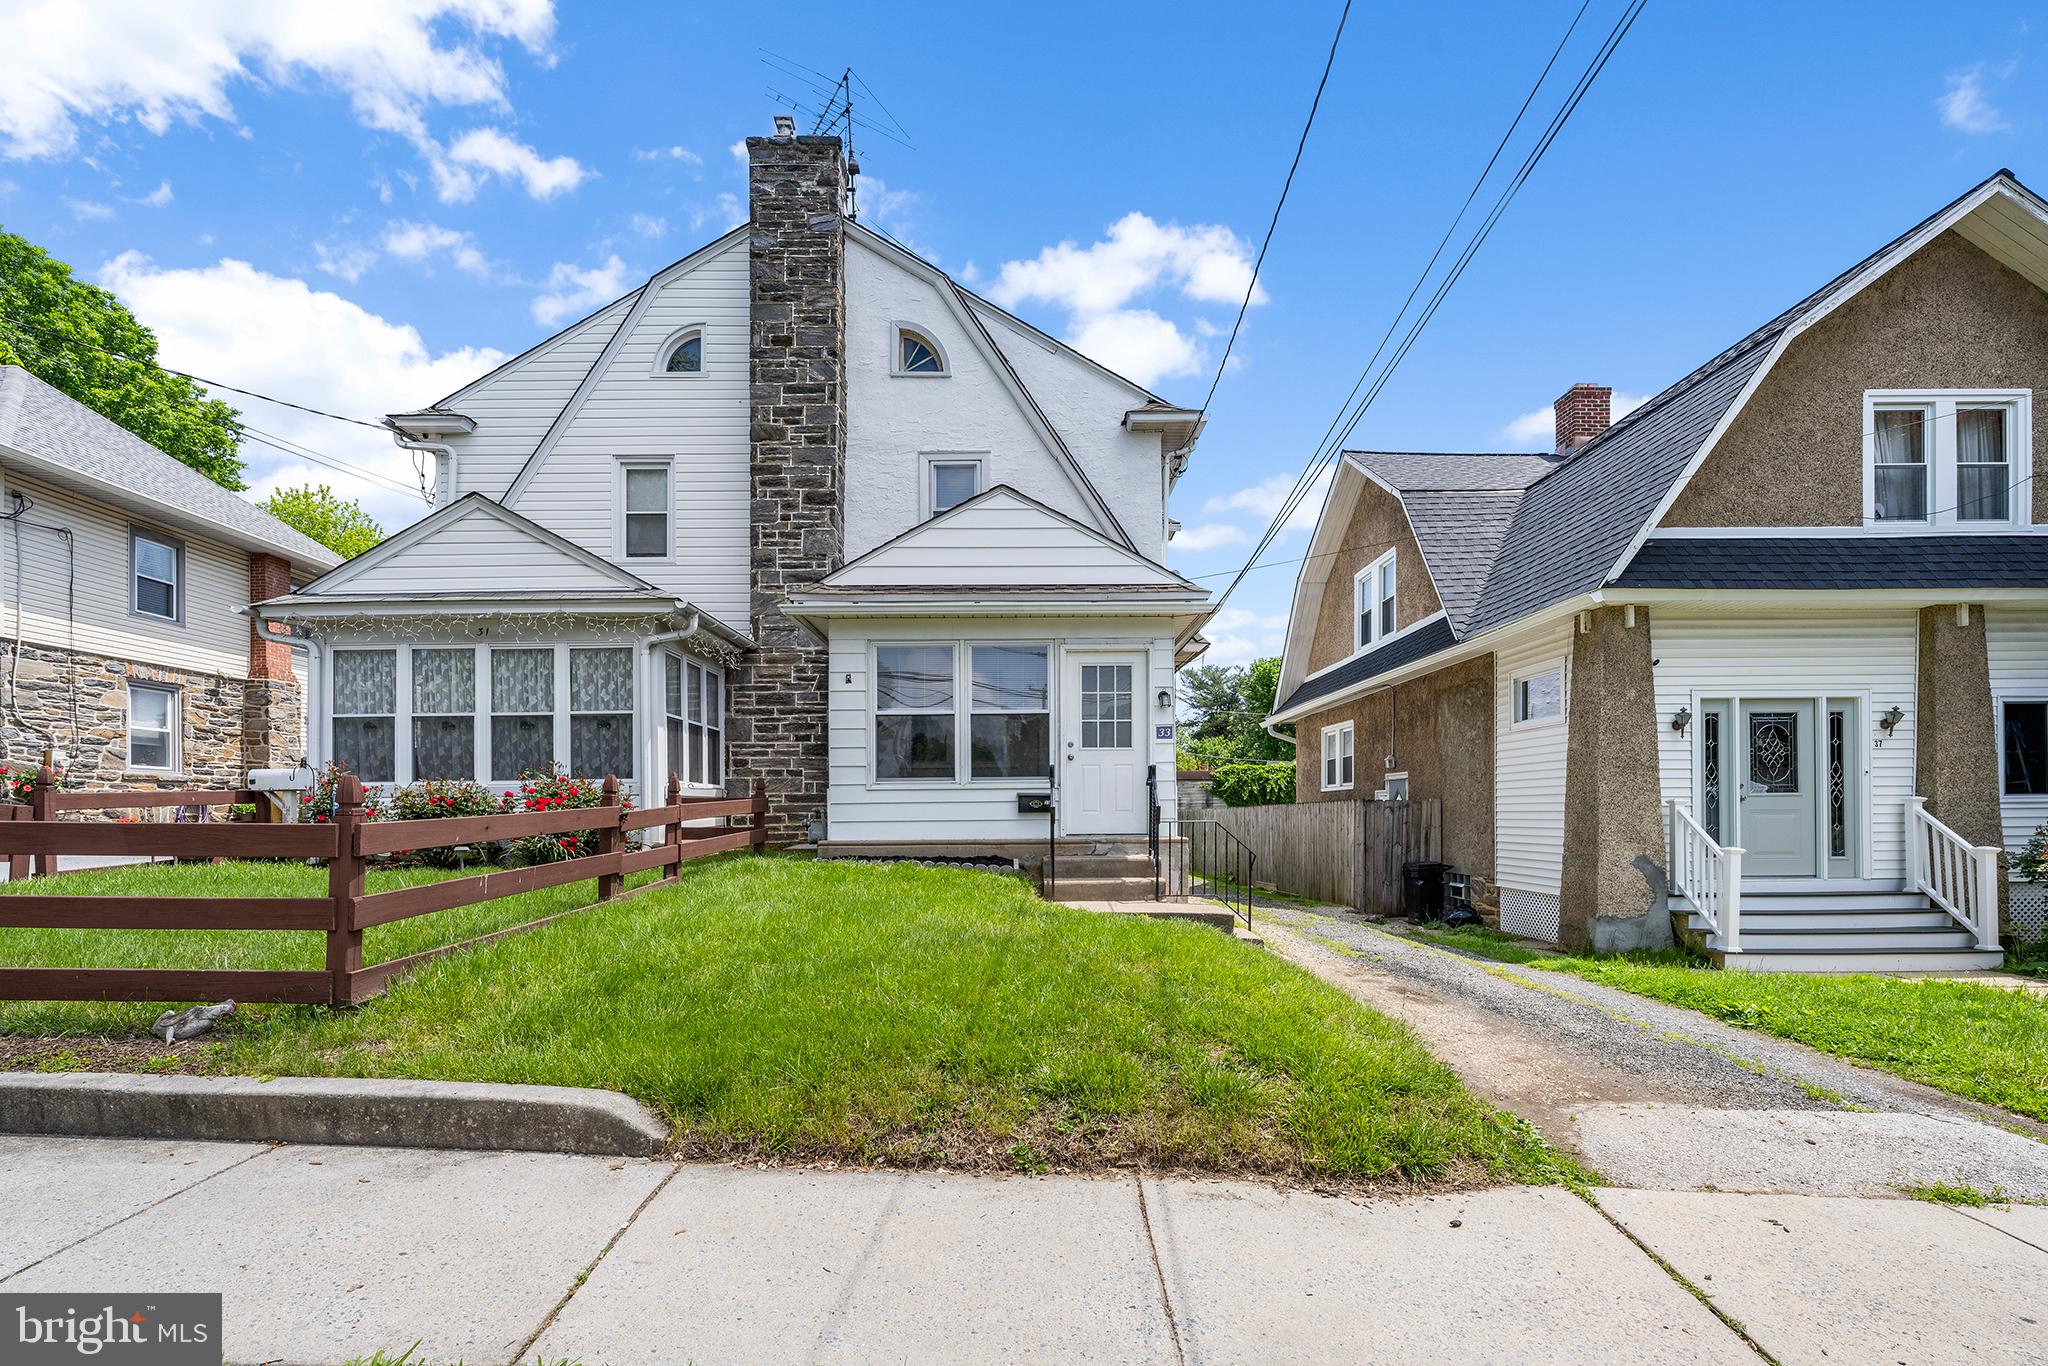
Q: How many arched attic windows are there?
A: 2